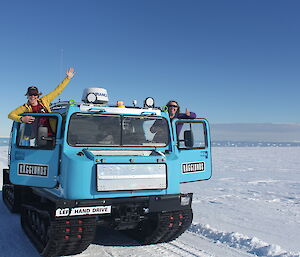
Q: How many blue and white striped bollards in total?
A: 0